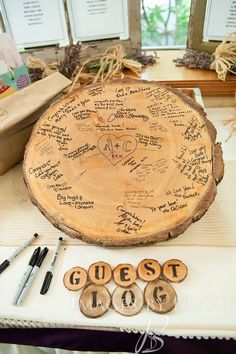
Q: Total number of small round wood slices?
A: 8